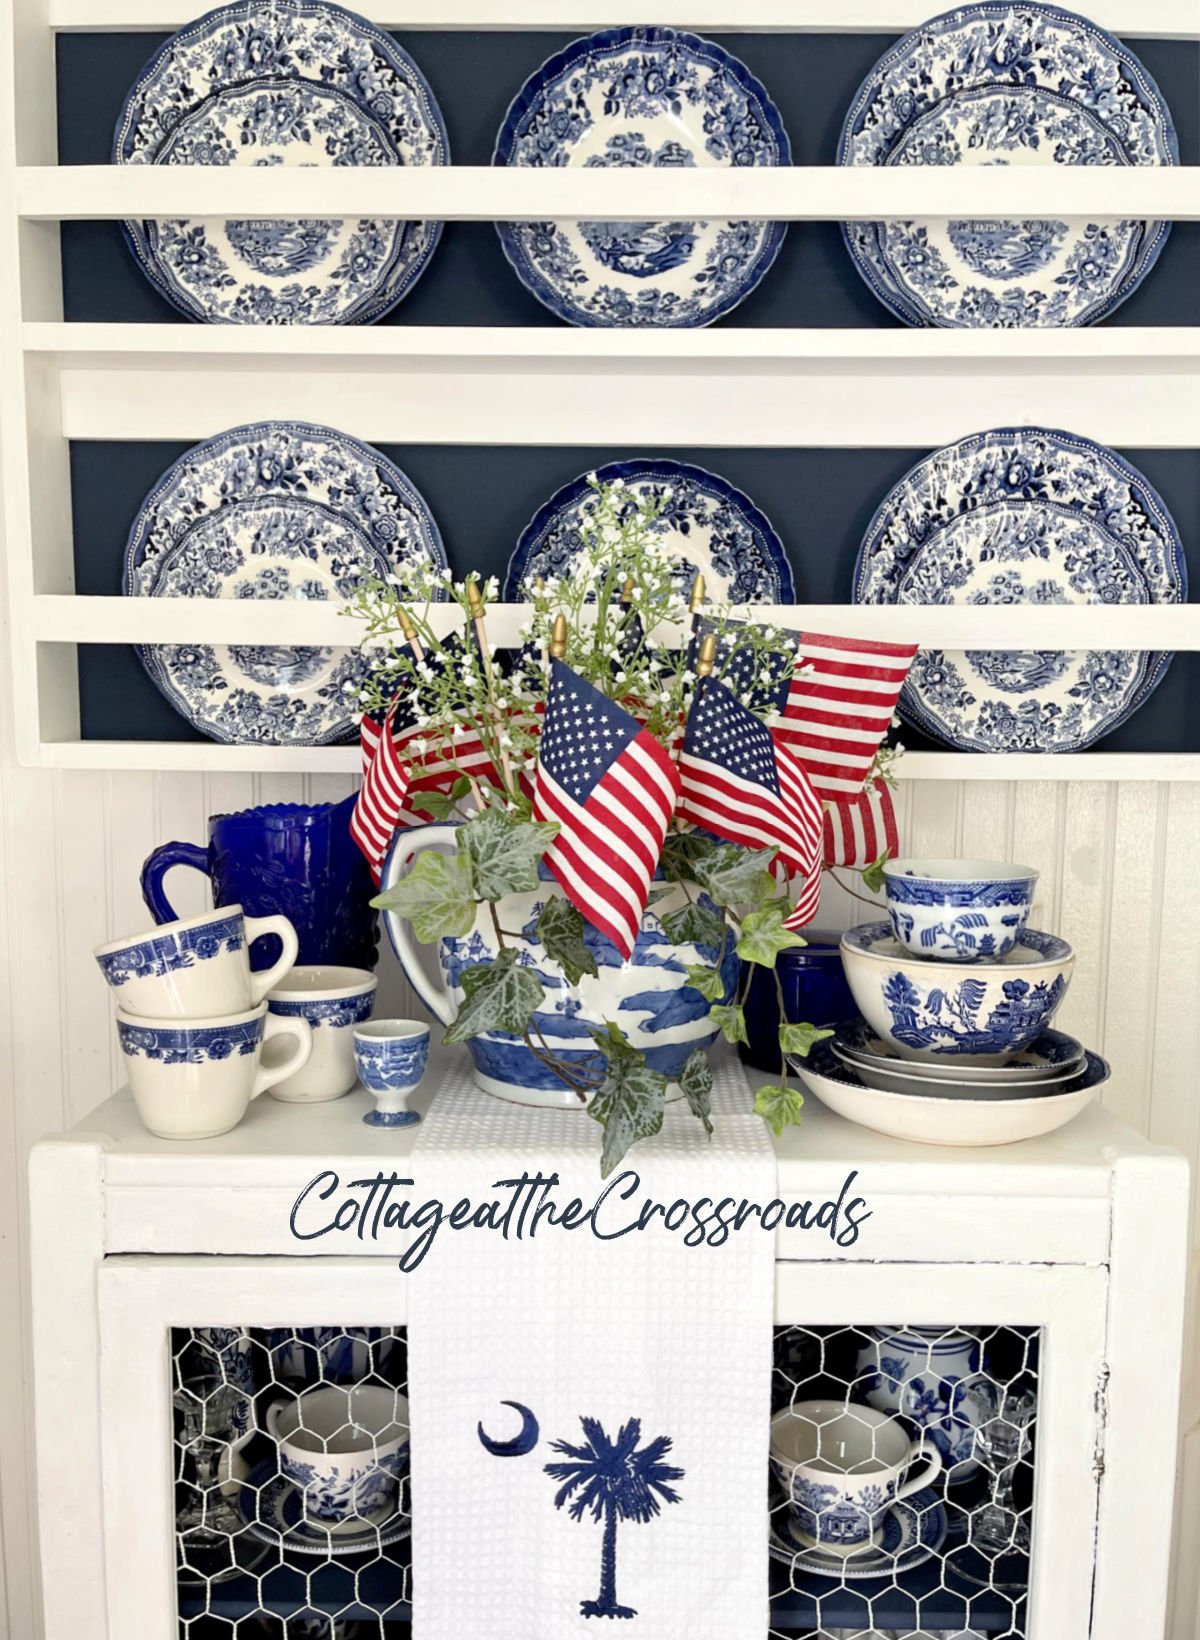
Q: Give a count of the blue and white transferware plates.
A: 10